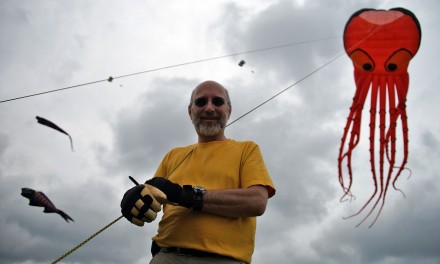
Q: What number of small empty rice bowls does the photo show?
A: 0